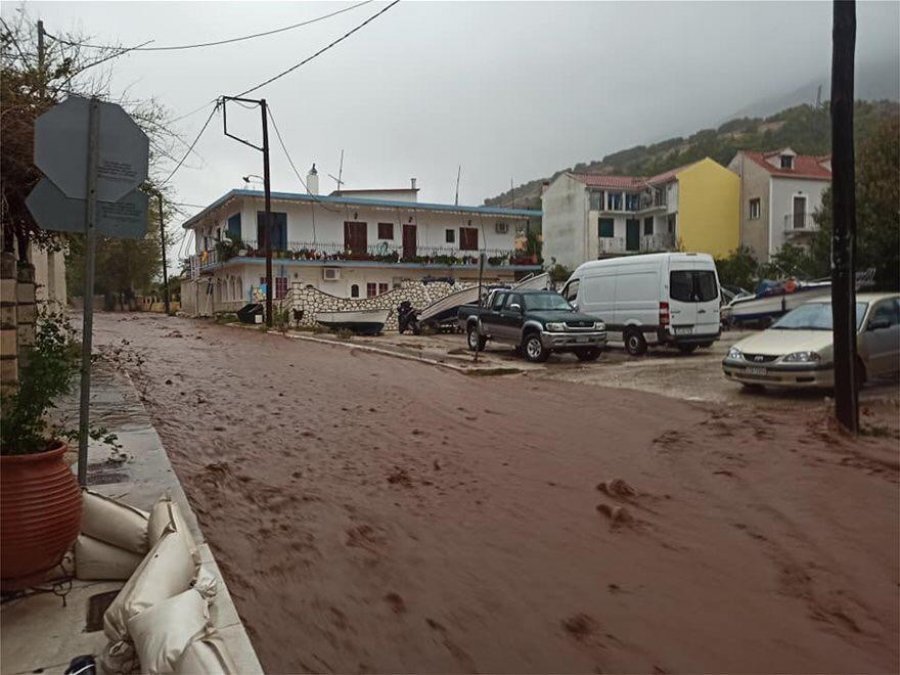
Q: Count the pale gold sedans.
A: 1